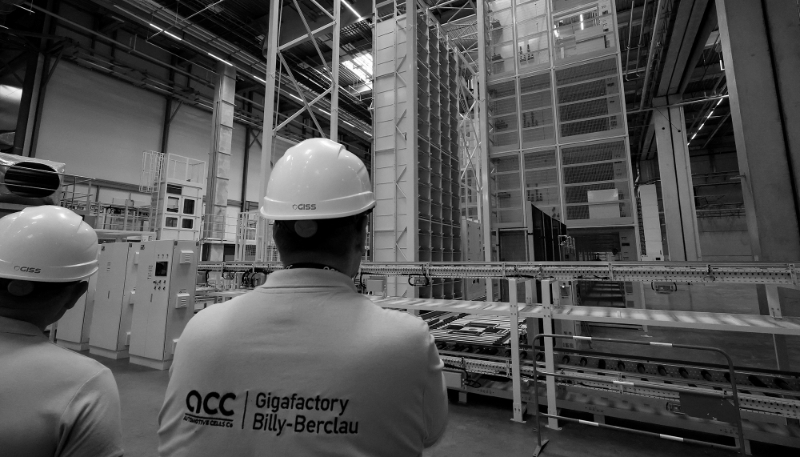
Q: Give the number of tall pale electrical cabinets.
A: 3